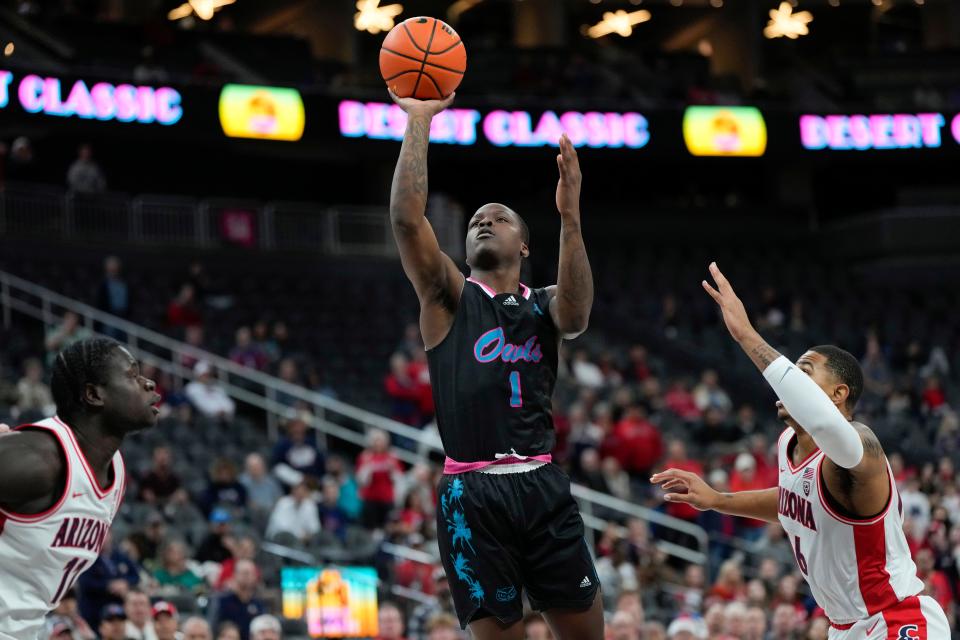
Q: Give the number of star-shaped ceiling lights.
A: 4